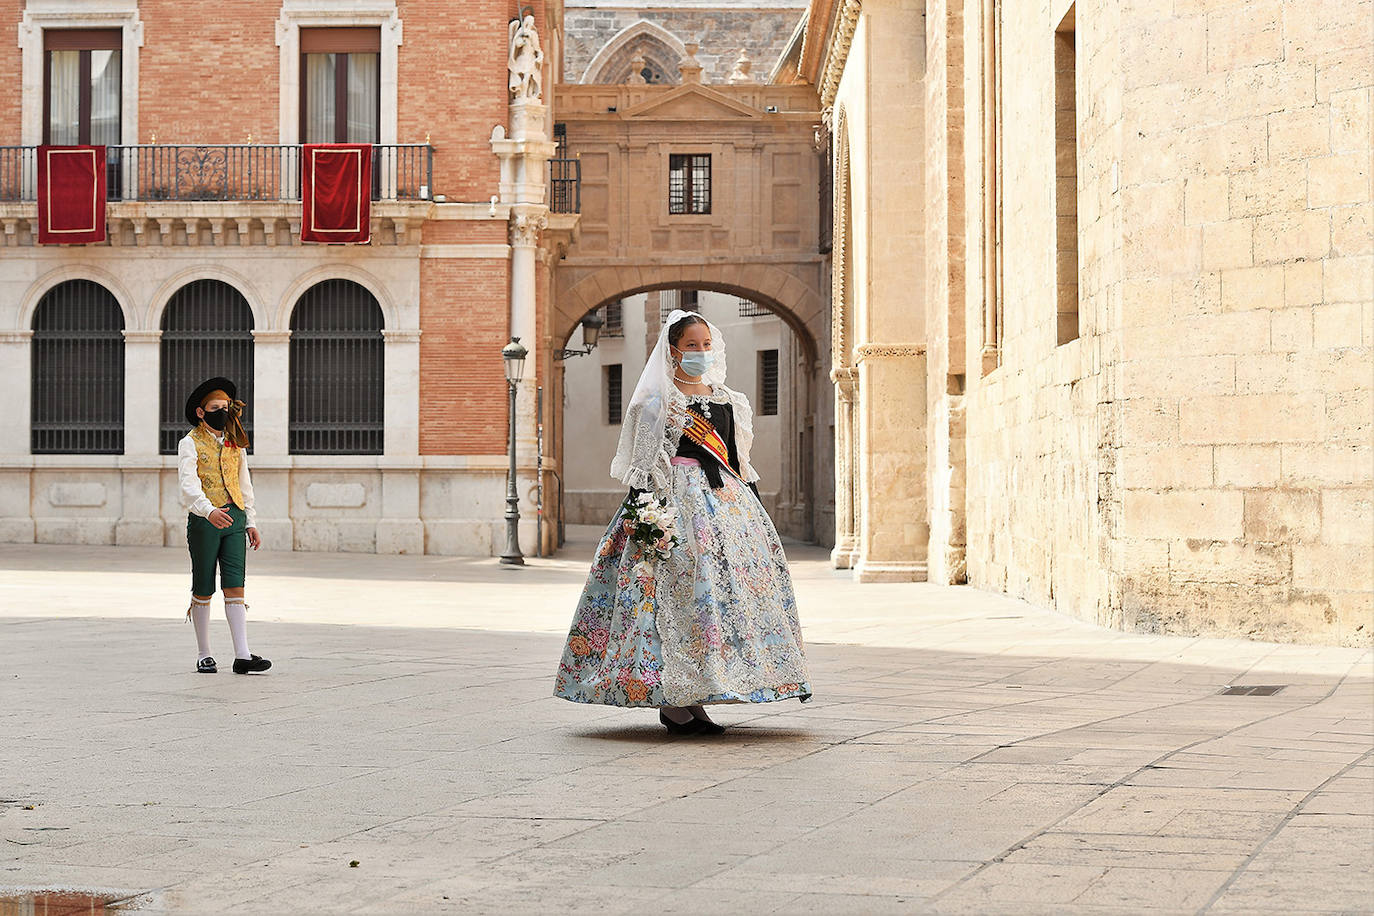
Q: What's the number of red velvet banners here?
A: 2